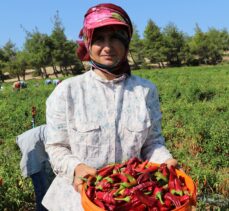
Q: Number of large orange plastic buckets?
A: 1